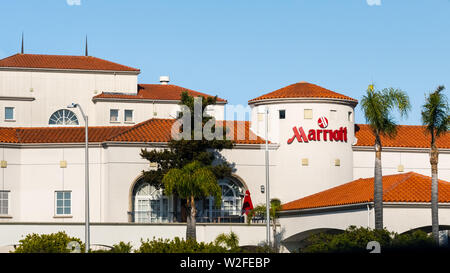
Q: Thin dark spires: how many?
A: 2